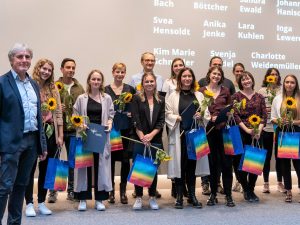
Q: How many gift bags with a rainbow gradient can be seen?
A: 8